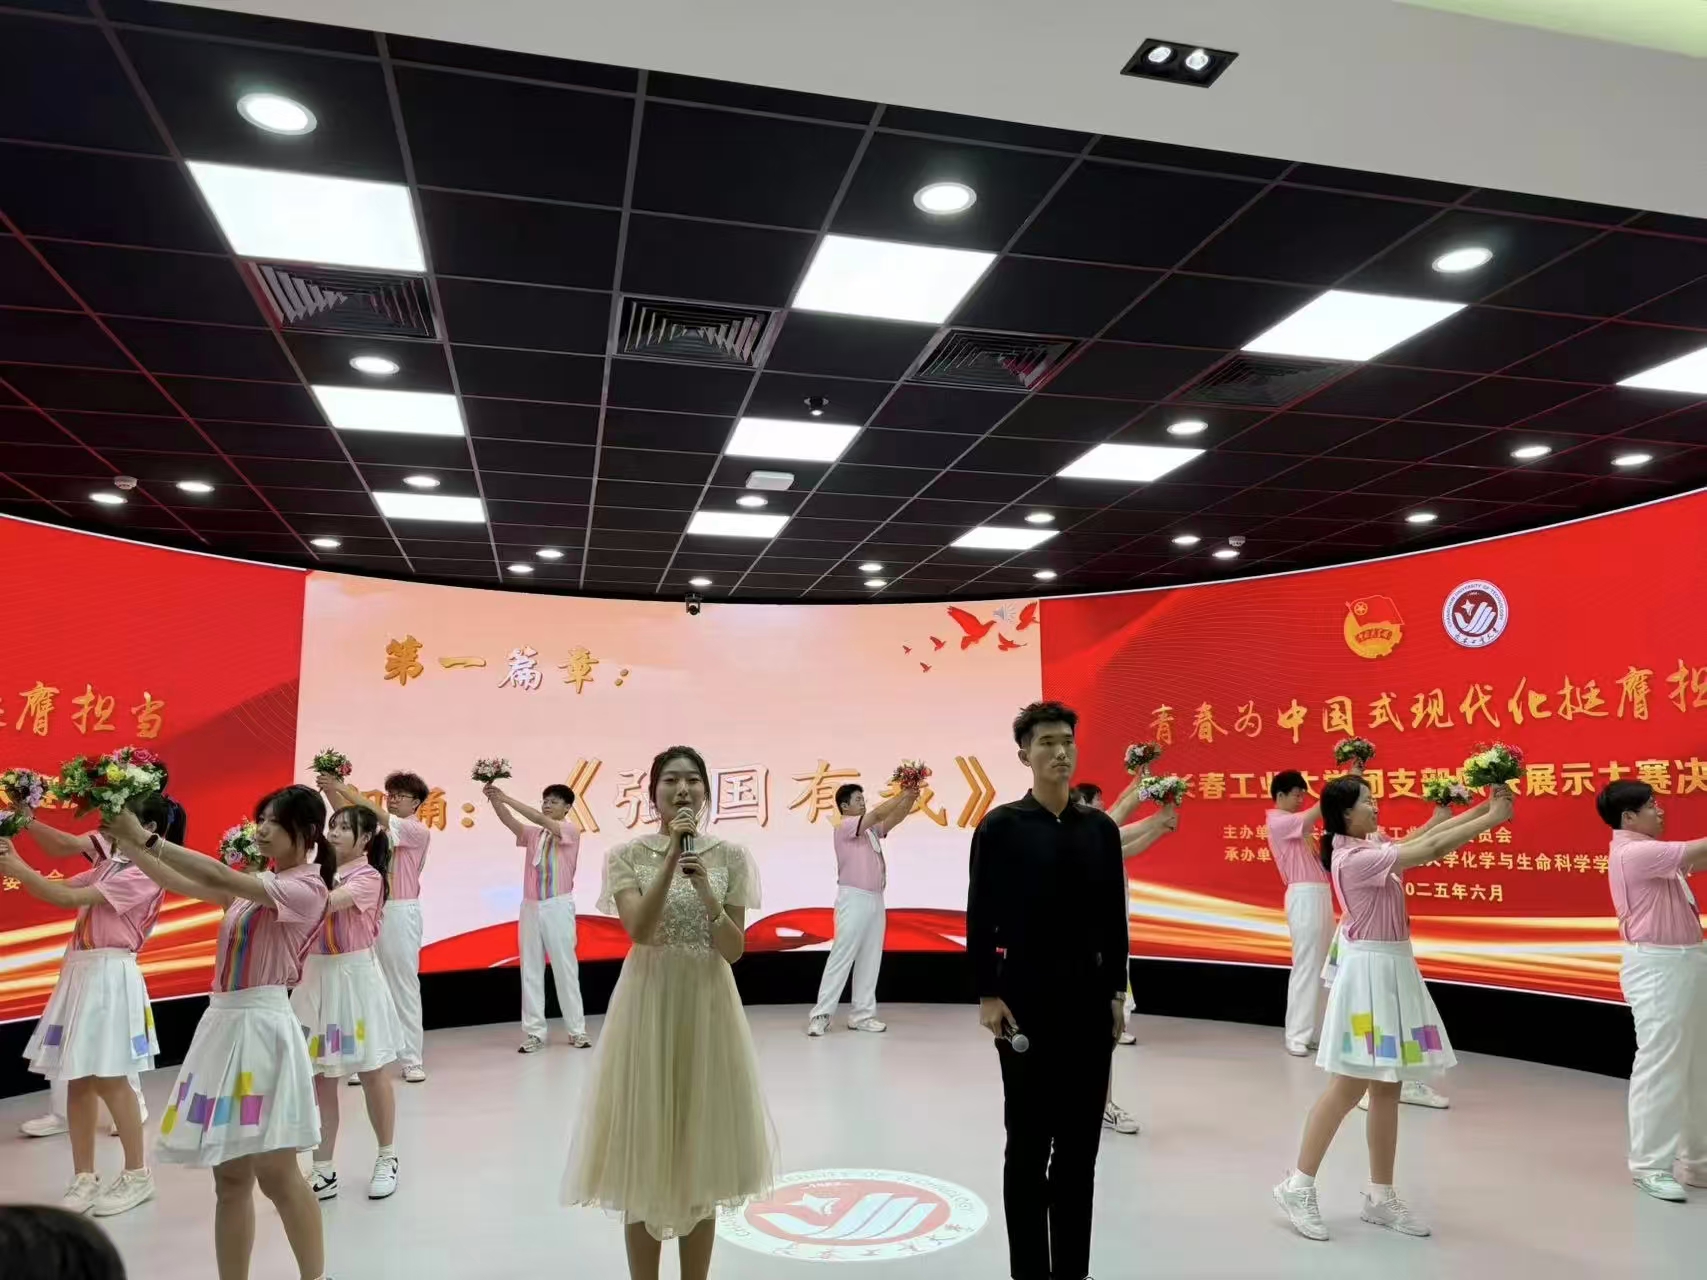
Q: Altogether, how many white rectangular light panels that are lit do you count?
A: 10